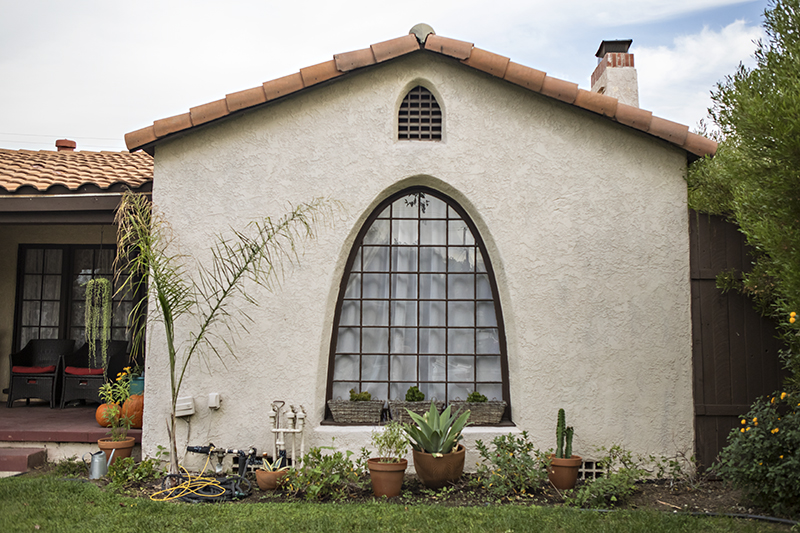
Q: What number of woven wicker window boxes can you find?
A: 3